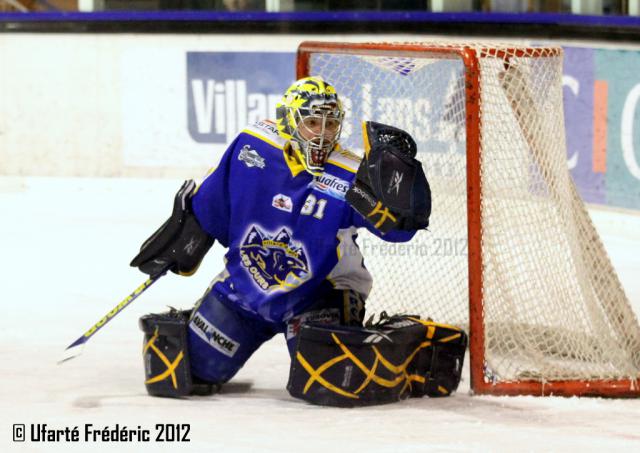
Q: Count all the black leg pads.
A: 2